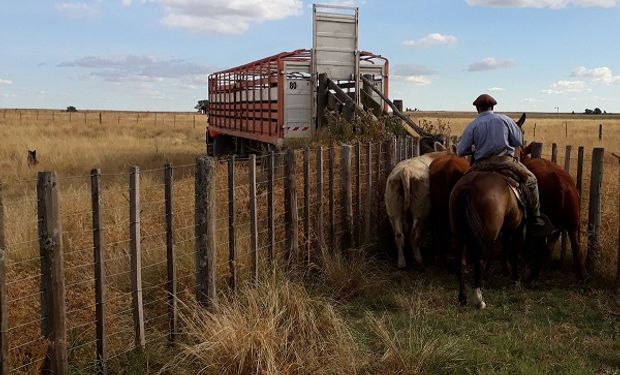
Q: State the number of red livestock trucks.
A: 1